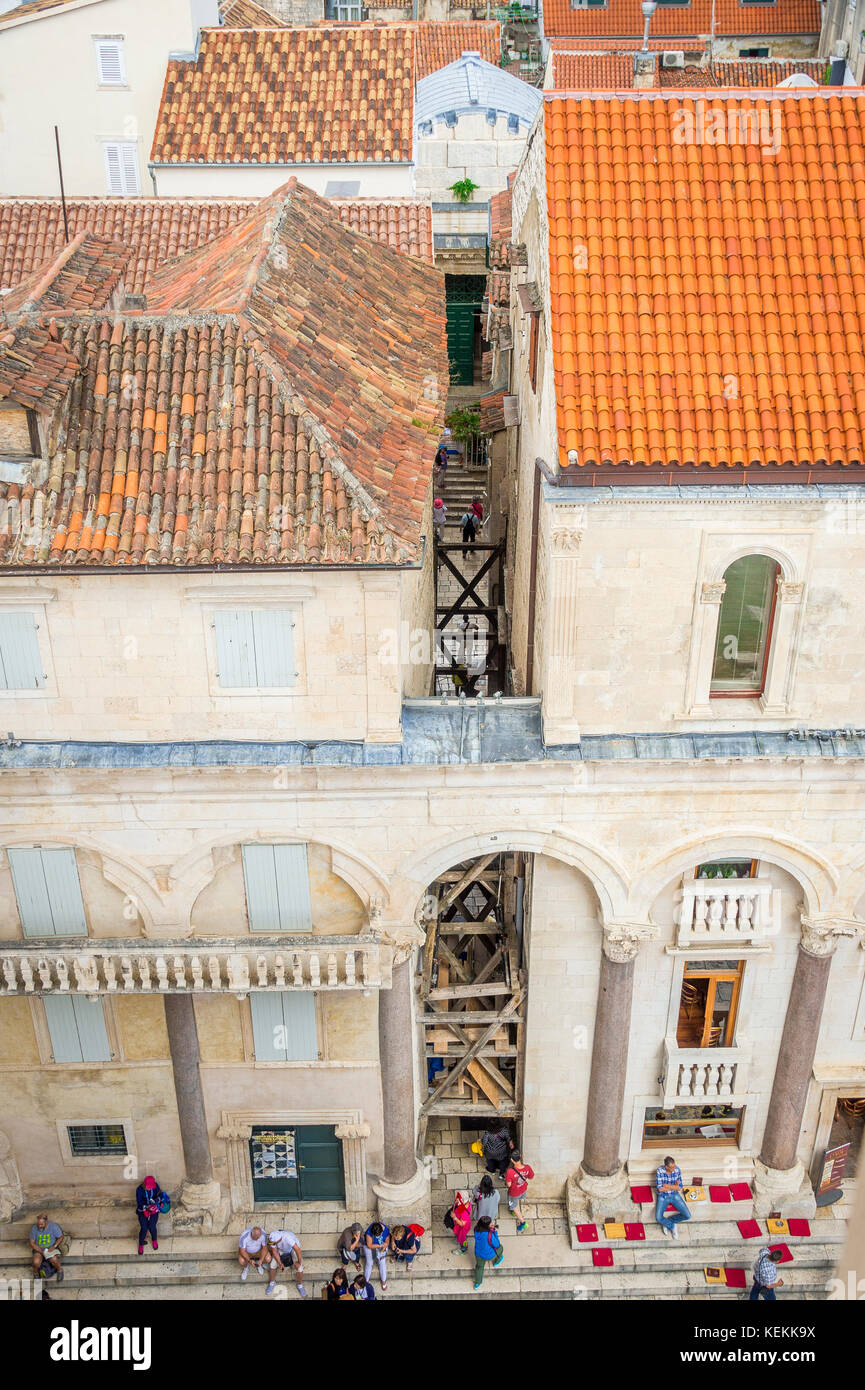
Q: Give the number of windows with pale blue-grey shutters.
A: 6